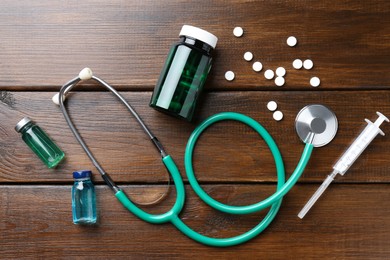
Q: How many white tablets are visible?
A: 13